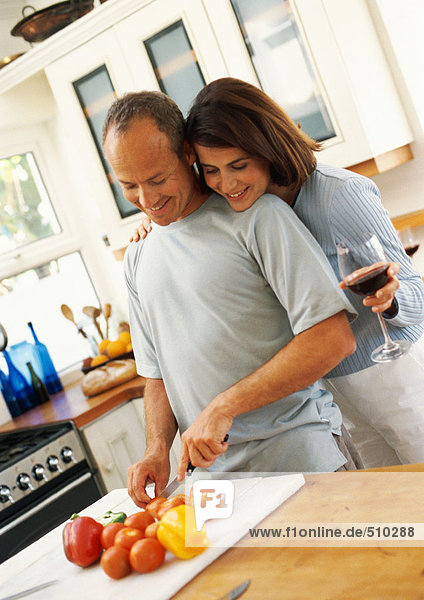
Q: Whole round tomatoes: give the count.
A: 6